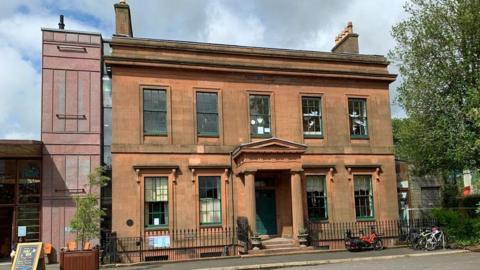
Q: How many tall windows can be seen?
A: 9